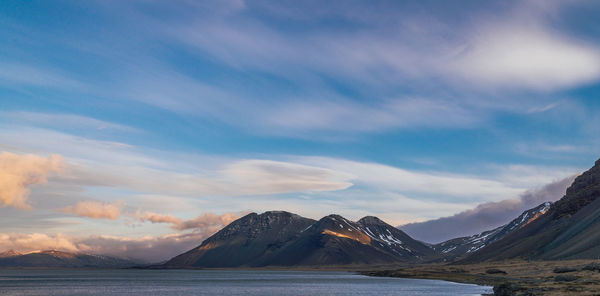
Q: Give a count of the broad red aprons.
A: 0